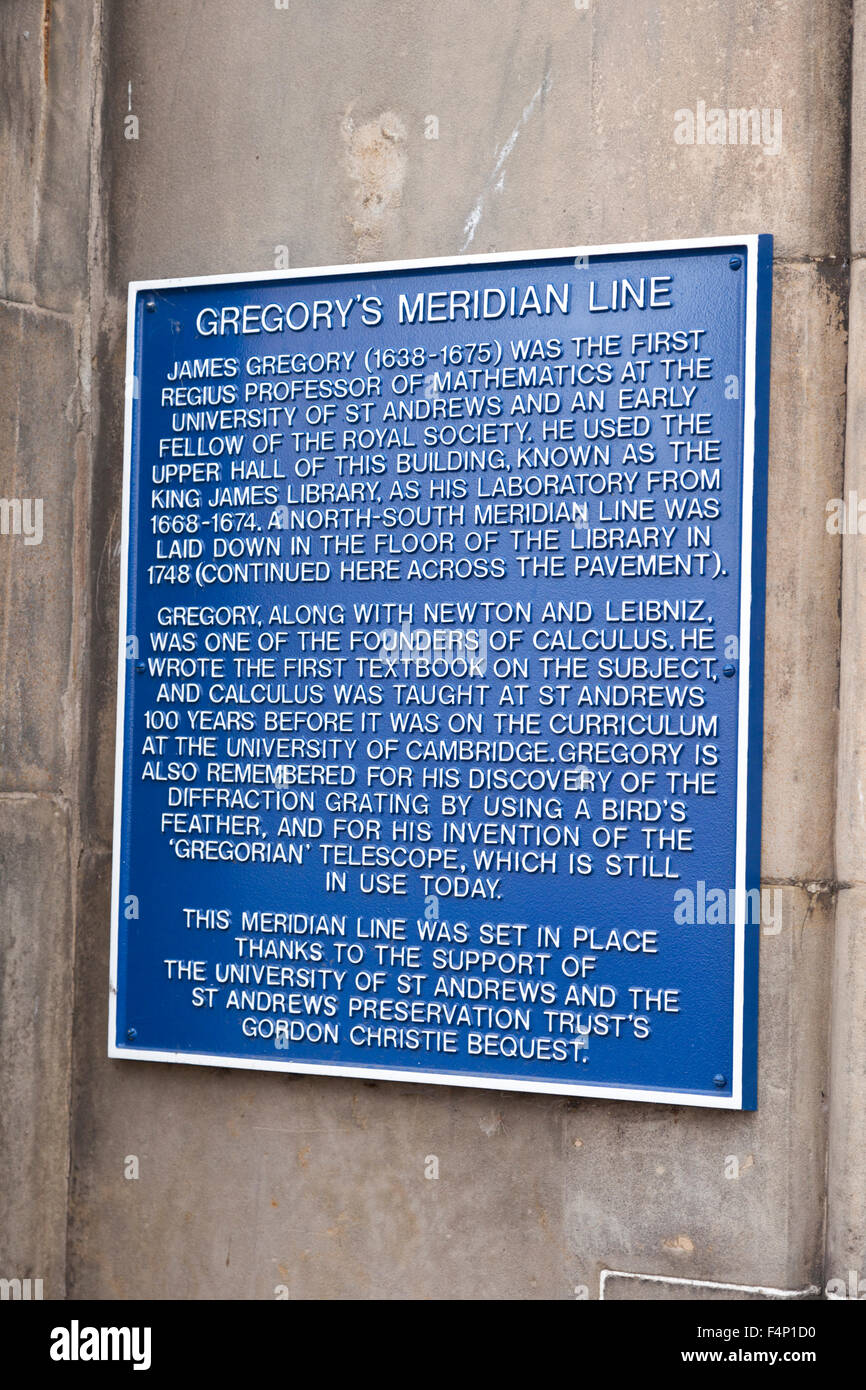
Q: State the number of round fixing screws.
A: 6